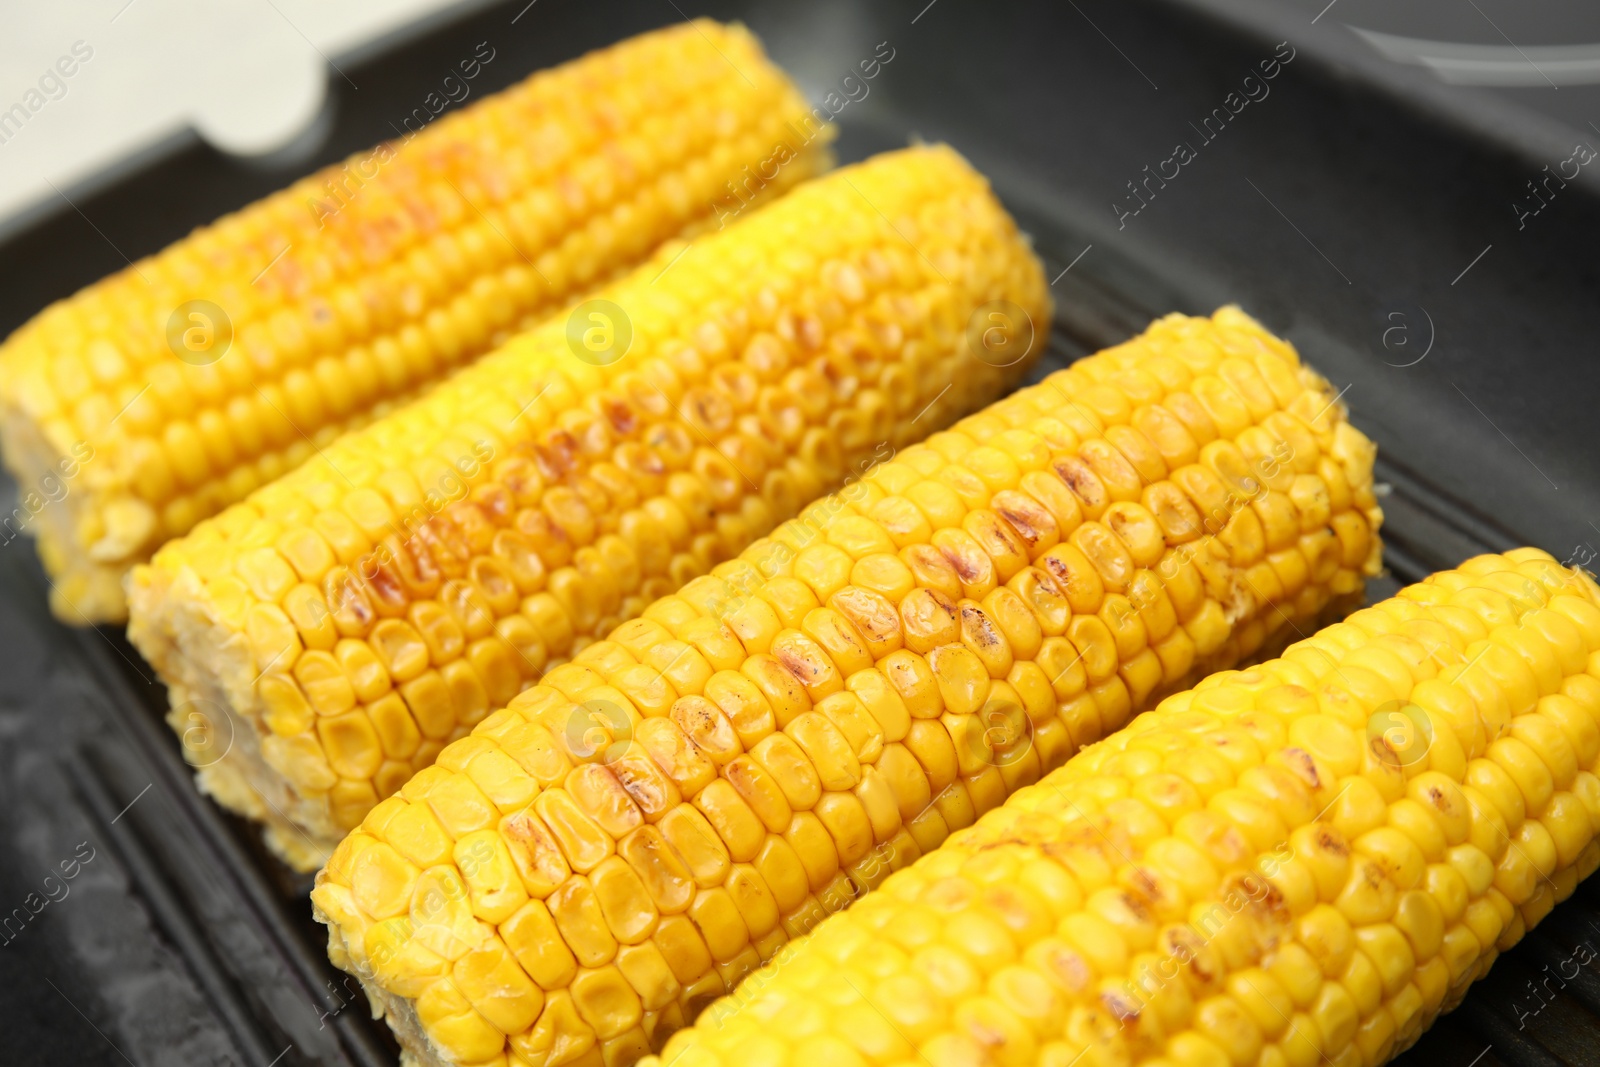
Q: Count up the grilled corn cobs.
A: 4